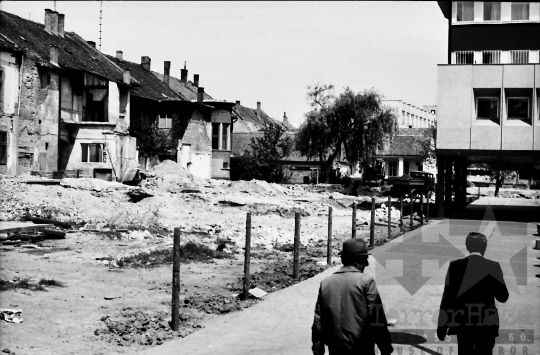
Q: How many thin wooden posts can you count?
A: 11